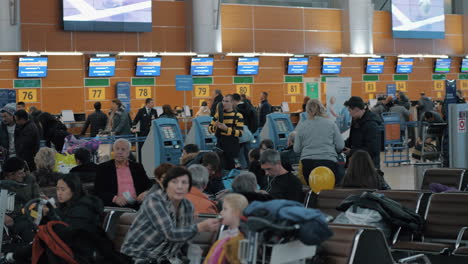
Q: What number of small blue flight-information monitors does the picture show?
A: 11